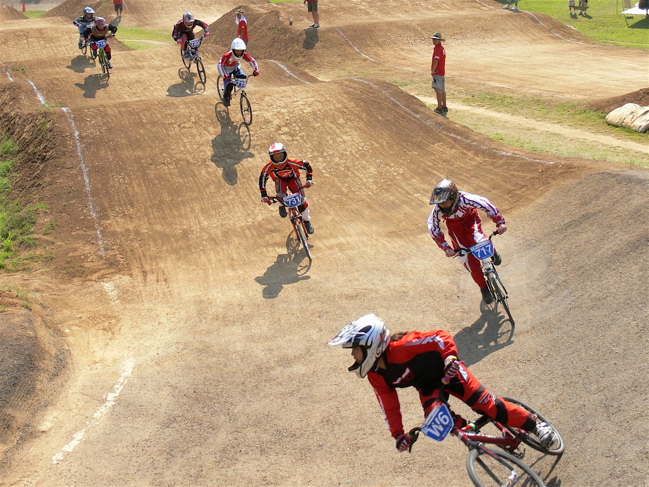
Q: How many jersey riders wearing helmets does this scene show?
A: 7